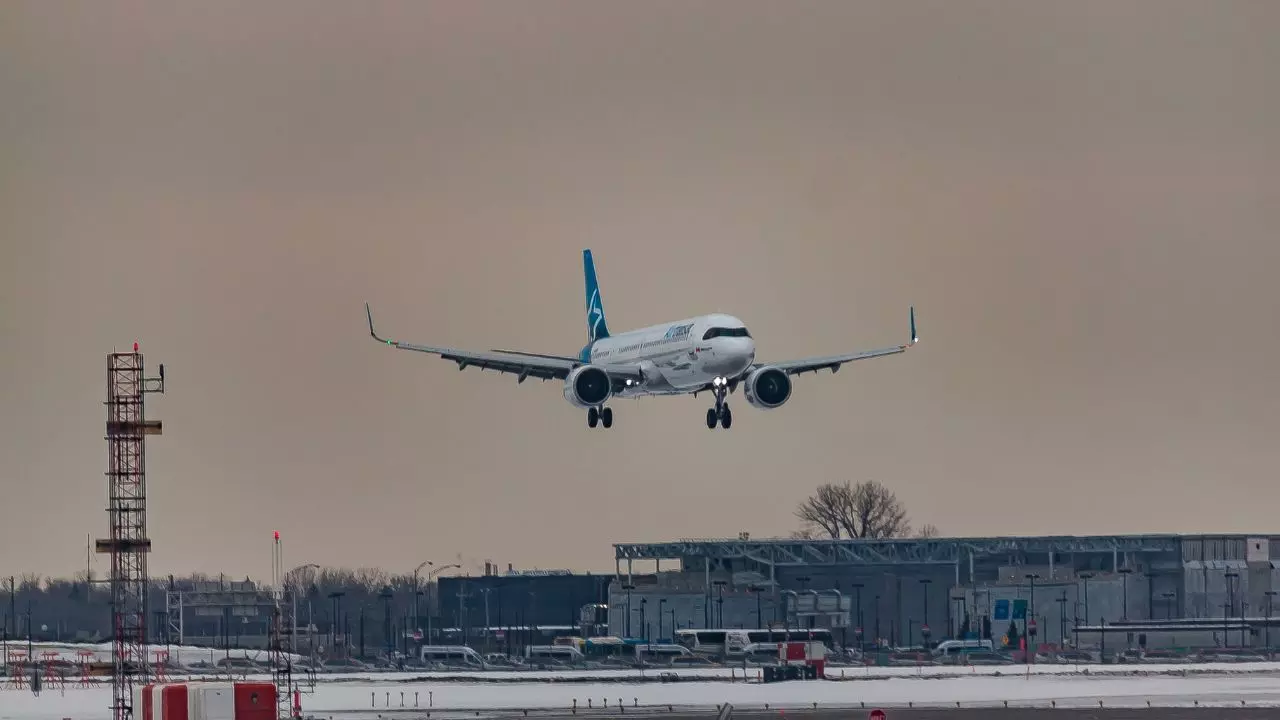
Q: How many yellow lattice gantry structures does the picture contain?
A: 0